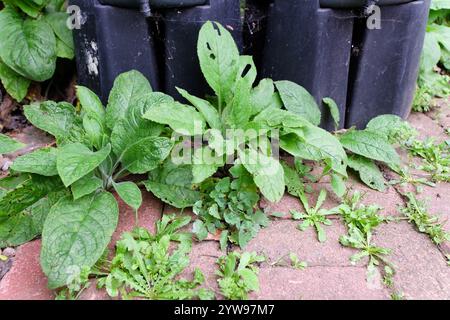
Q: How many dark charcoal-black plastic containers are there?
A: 2